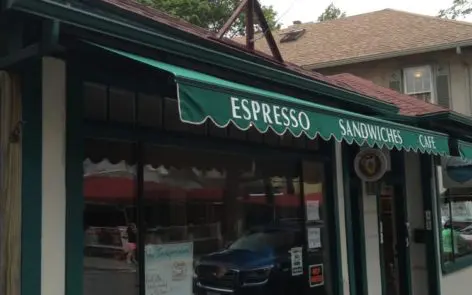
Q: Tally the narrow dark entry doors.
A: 1